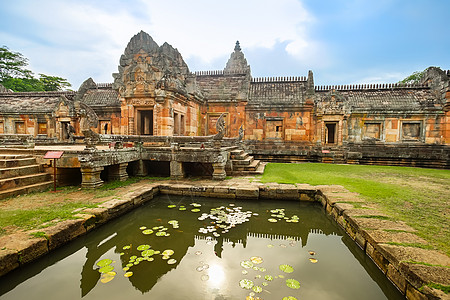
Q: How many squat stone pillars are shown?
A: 5